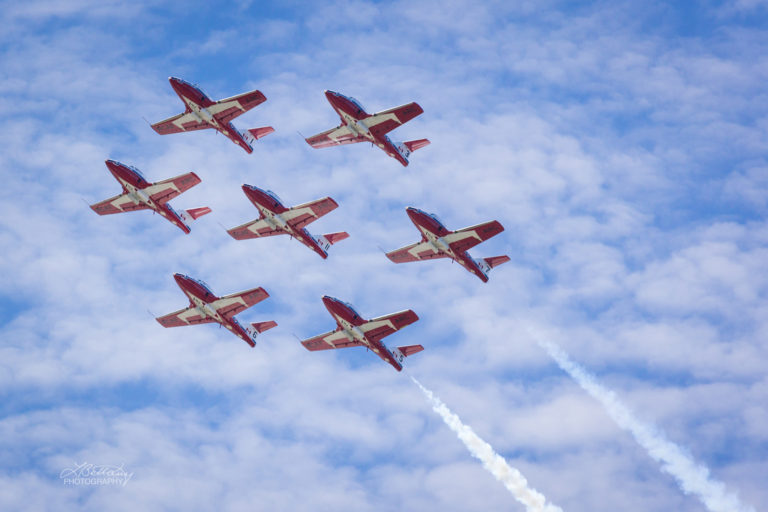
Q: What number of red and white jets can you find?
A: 7